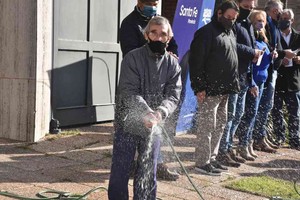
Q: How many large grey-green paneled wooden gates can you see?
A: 1